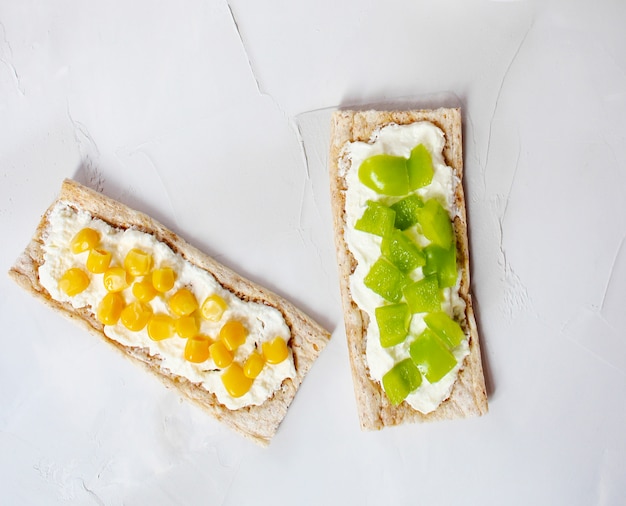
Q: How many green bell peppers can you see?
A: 13